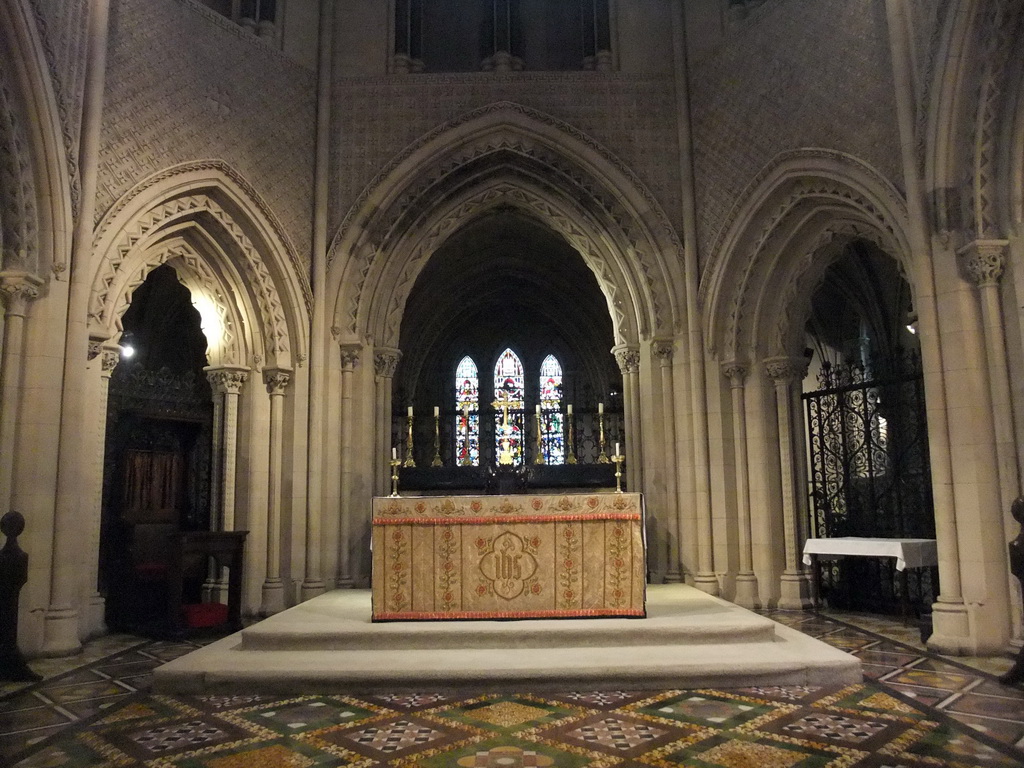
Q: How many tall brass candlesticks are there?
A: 6